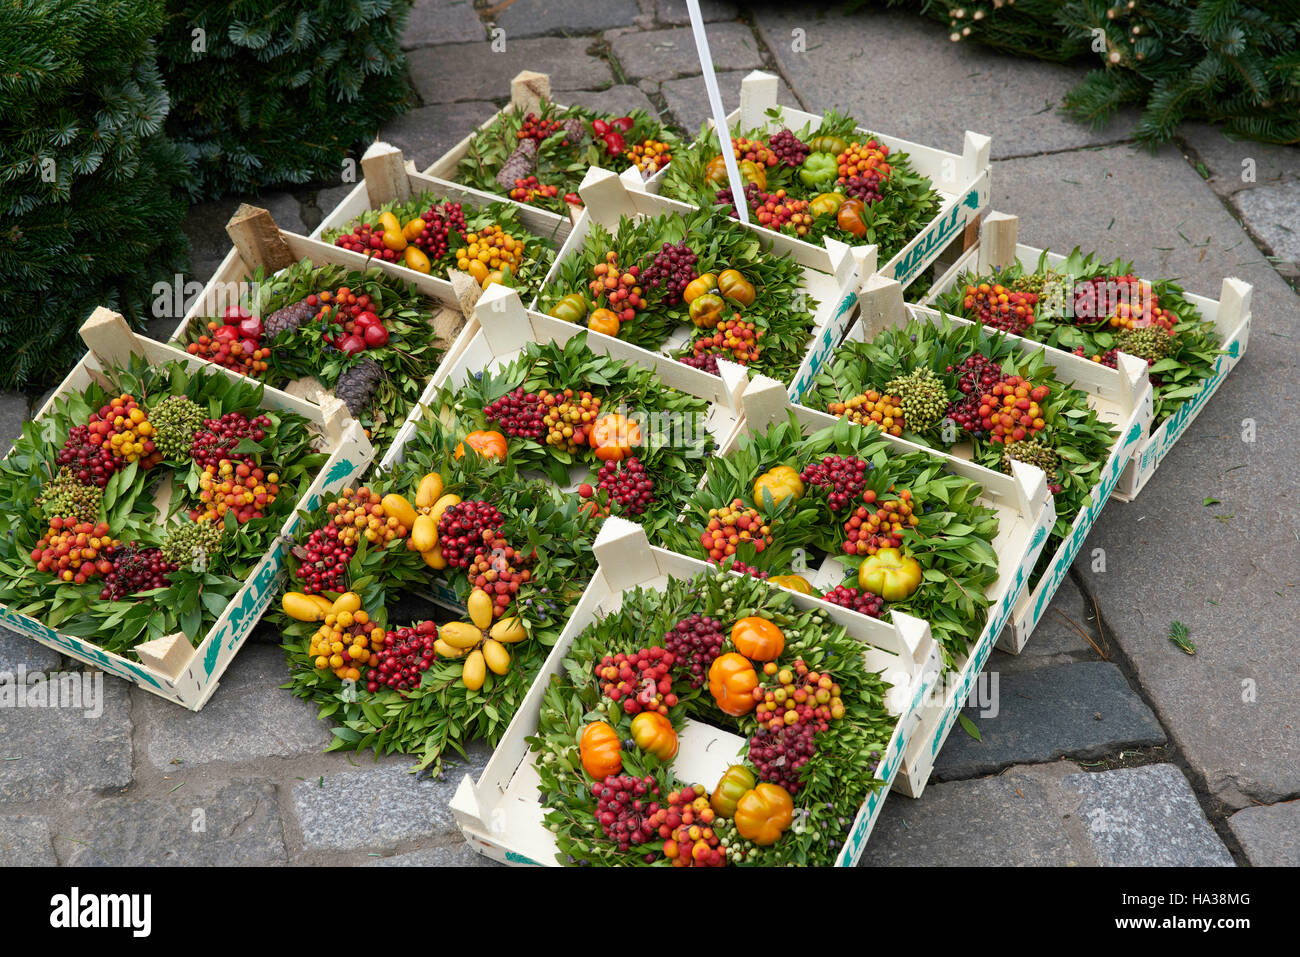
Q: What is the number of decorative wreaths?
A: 12